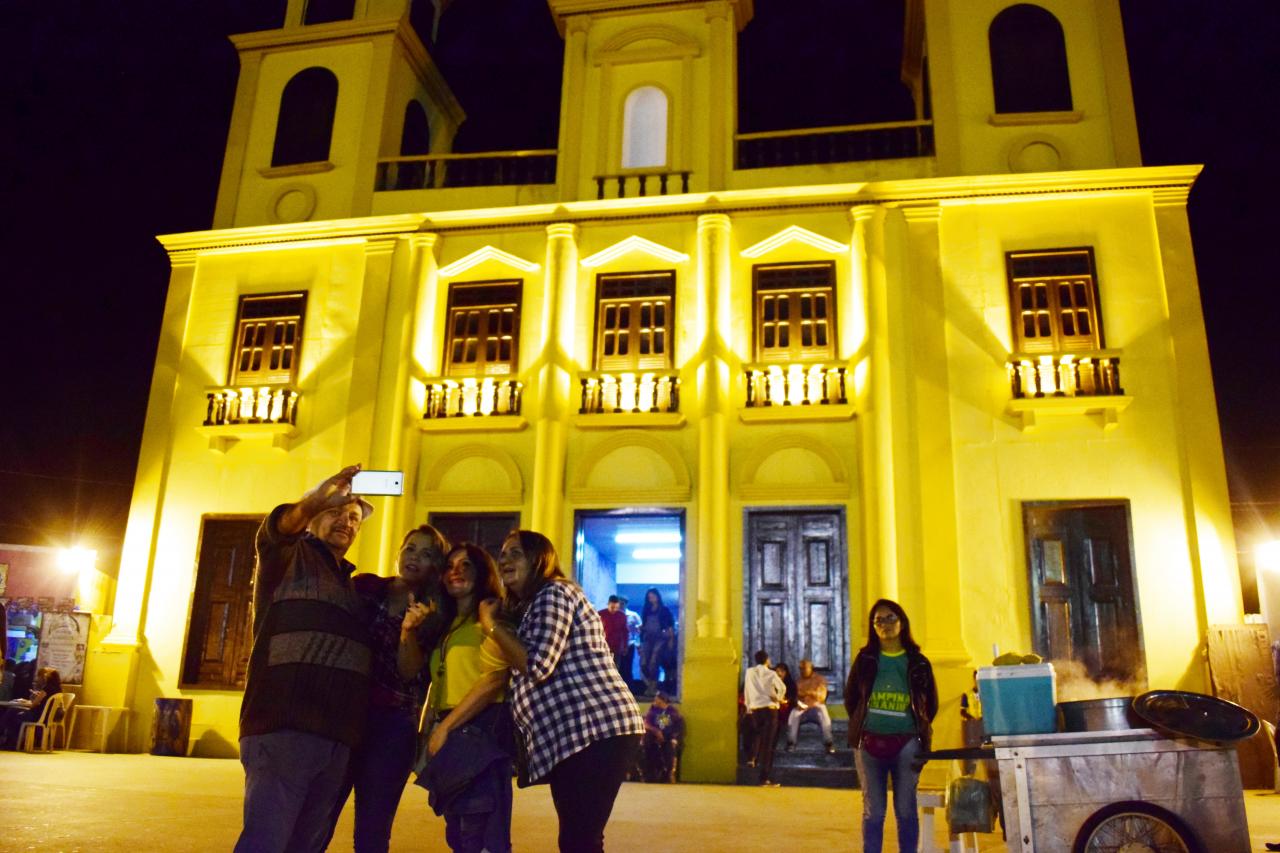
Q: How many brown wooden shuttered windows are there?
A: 5